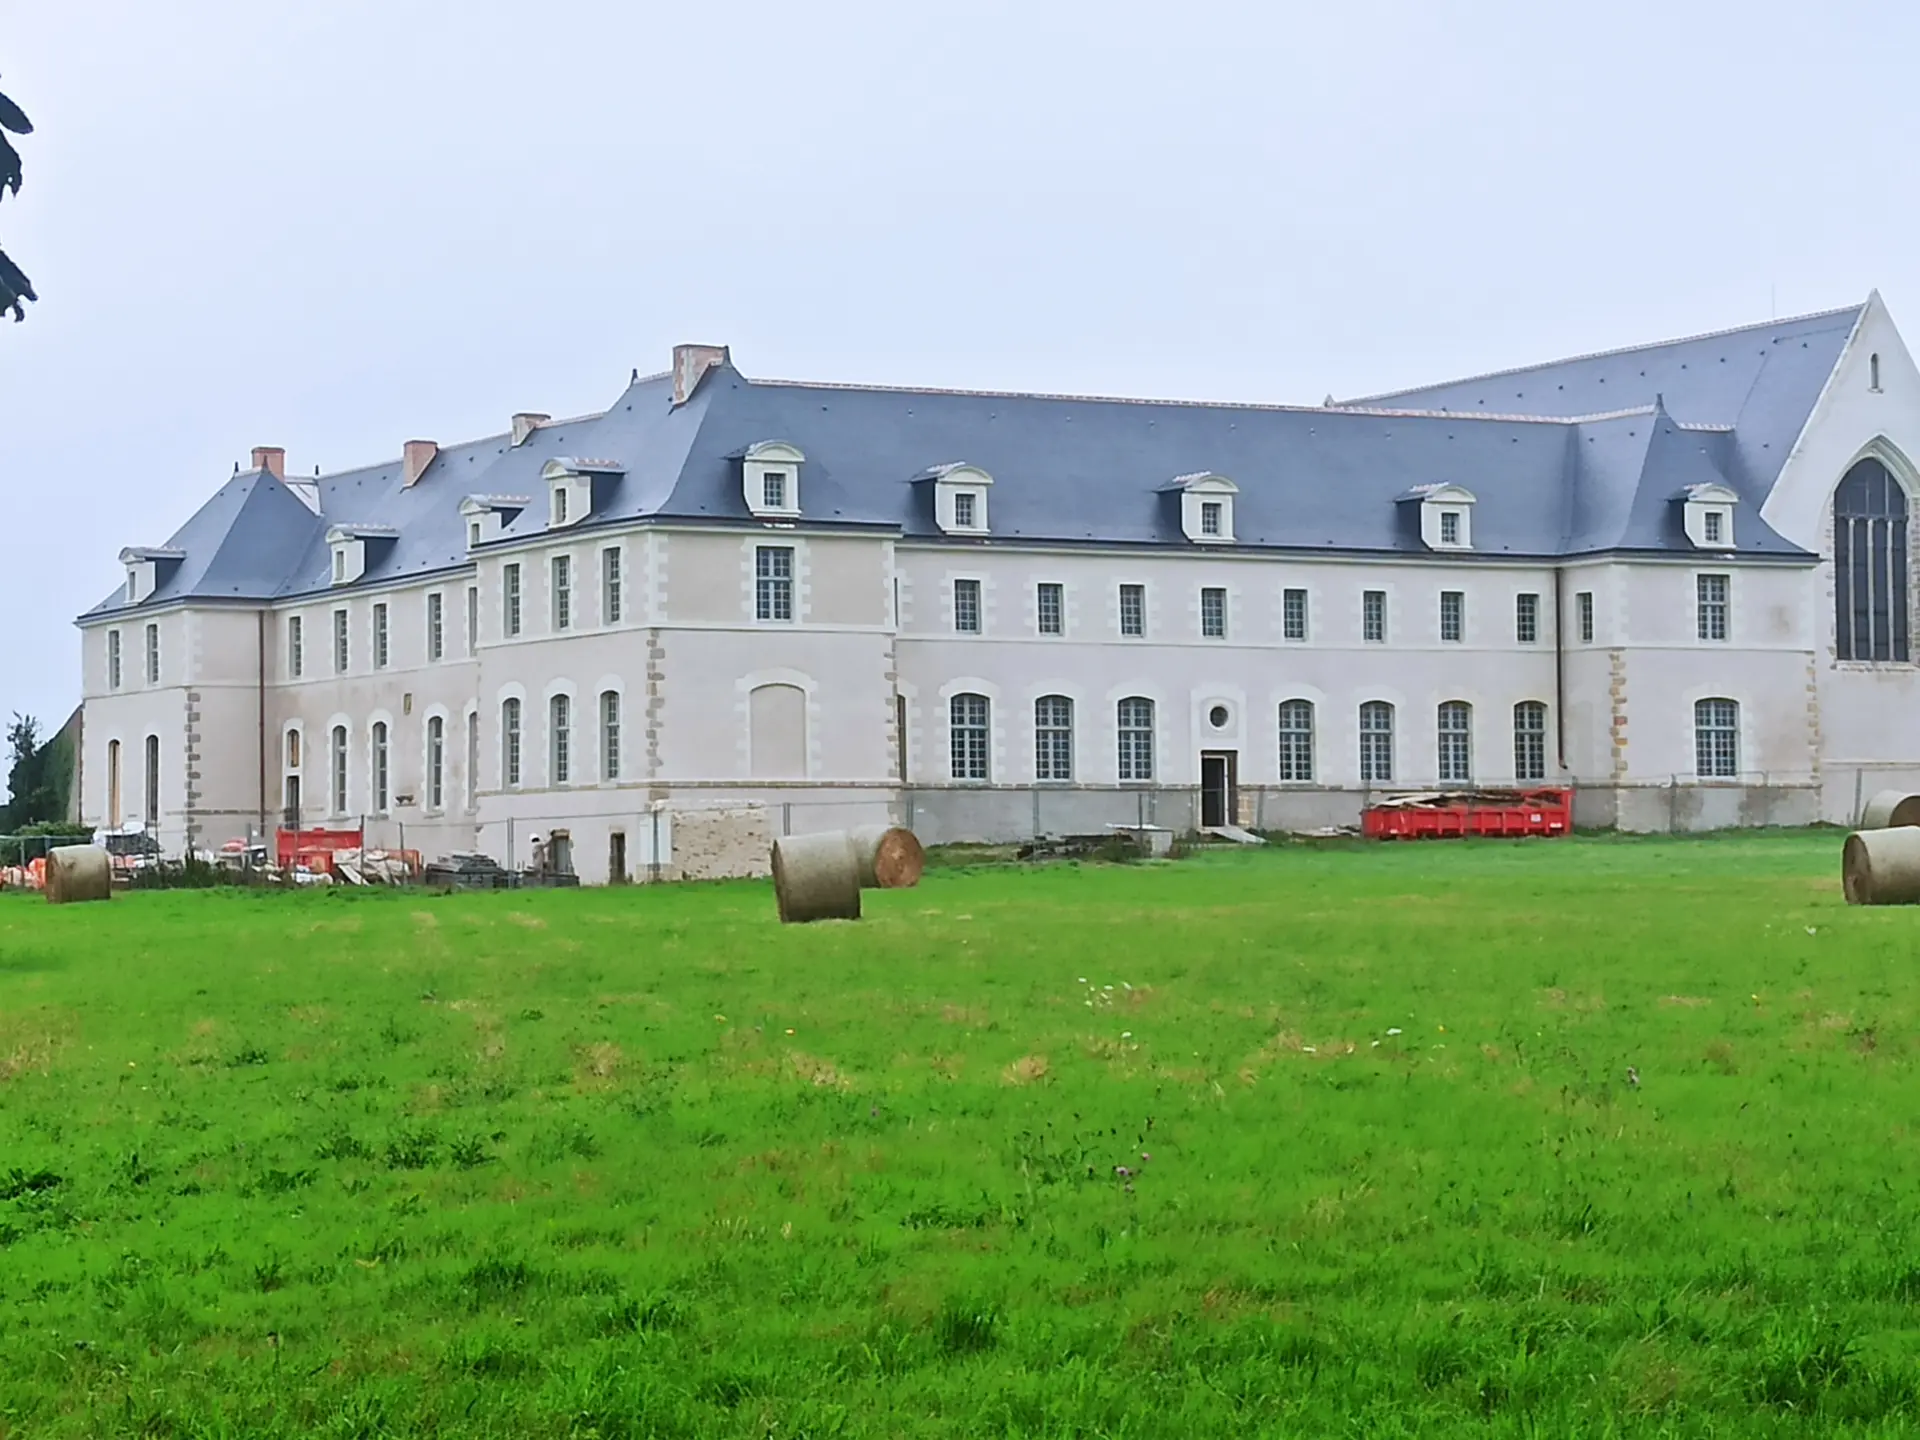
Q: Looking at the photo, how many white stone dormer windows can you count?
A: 9